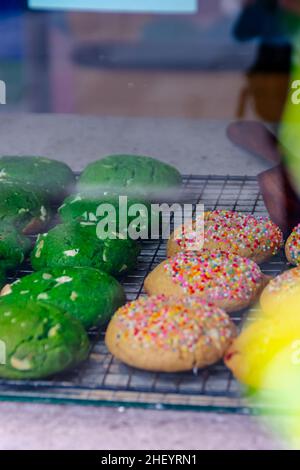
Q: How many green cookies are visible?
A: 8